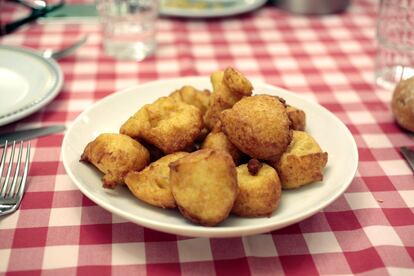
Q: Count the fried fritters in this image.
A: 11